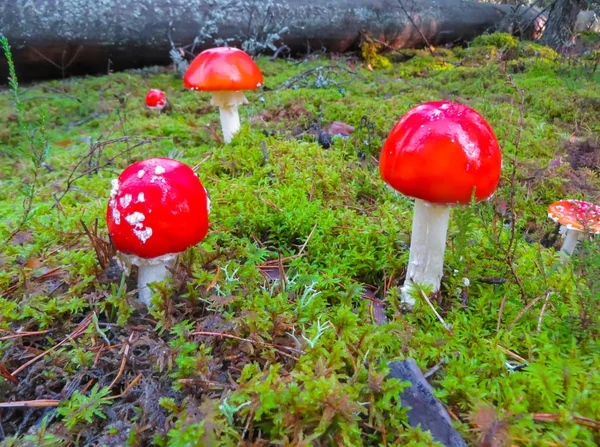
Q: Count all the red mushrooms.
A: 5